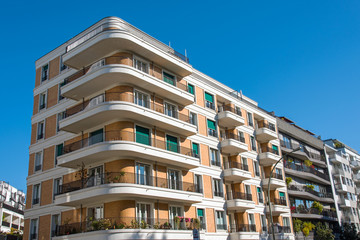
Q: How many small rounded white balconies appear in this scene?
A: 10